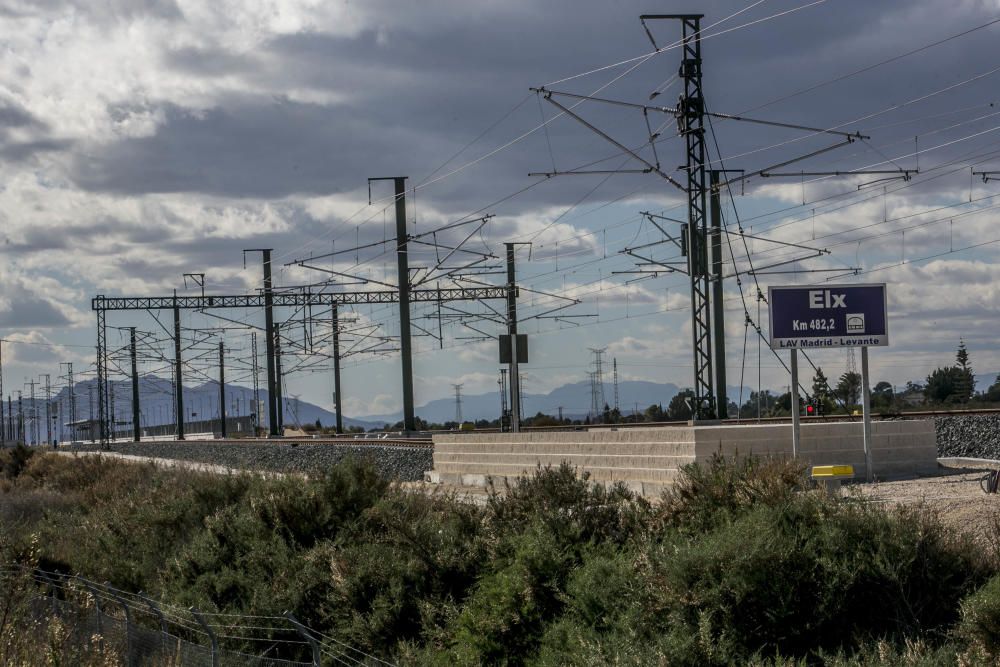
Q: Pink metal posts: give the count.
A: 0